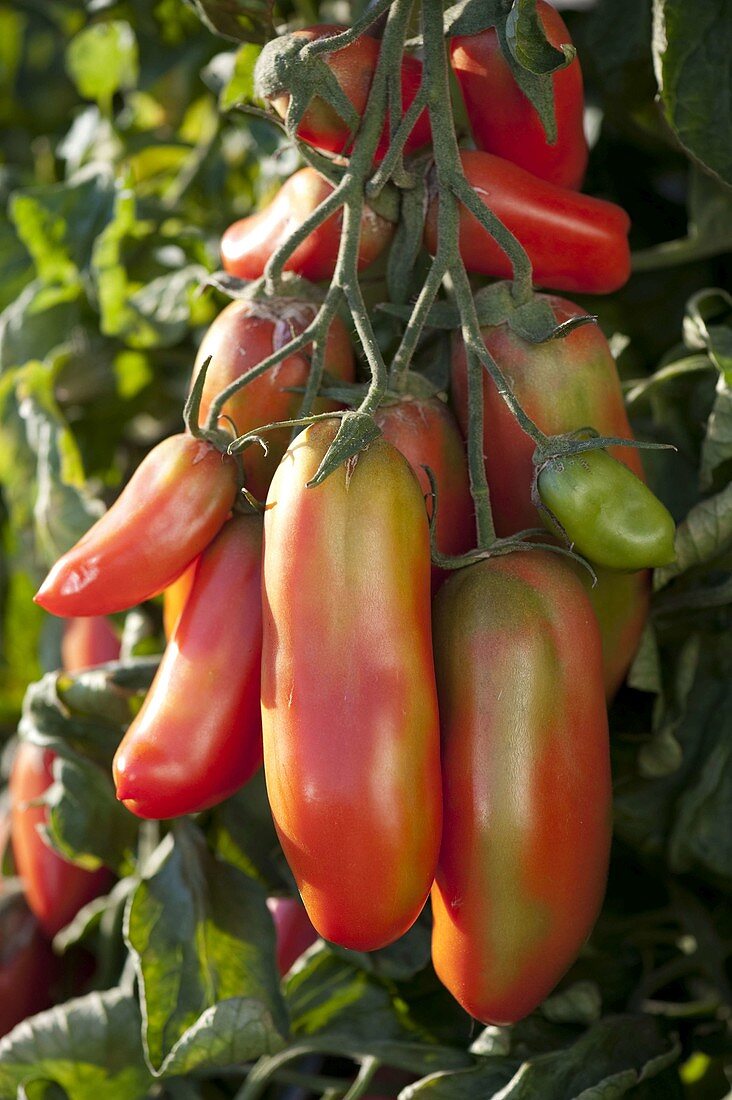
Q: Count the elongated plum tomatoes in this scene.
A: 12